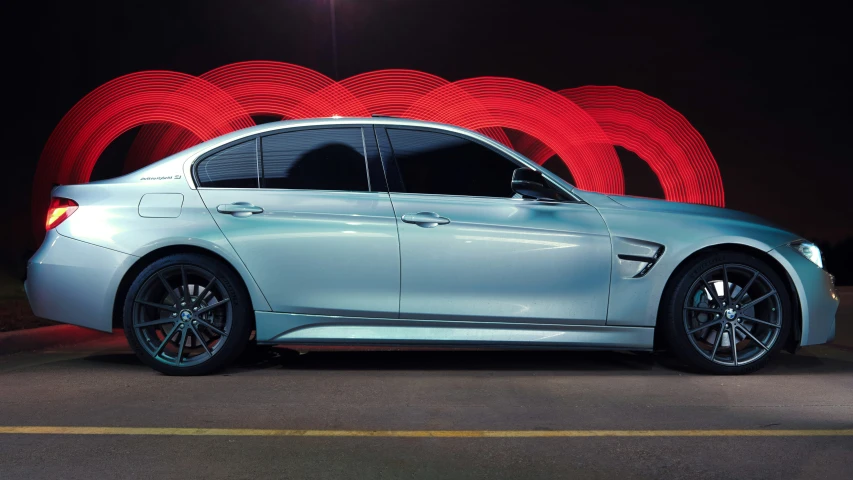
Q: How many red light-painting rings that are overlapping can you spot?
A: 5